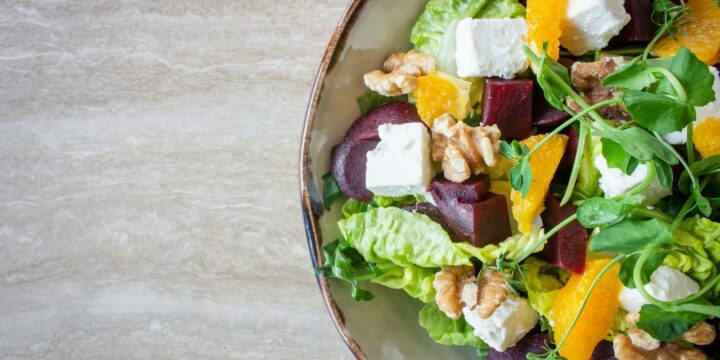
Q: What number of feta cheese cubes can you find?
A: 7